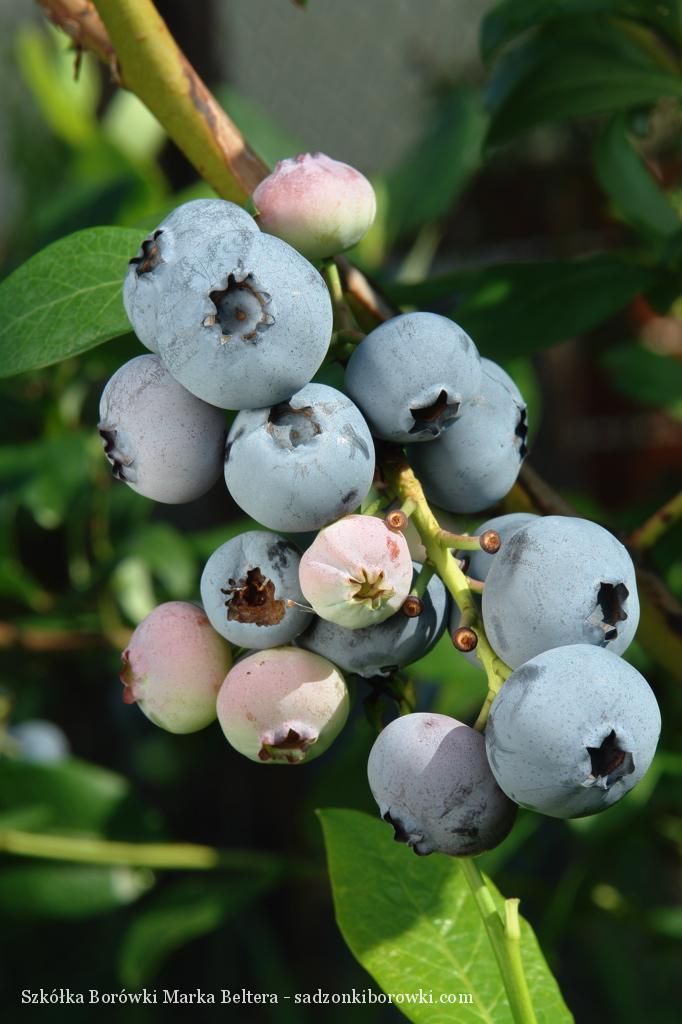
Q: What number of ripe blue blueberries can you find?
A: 12